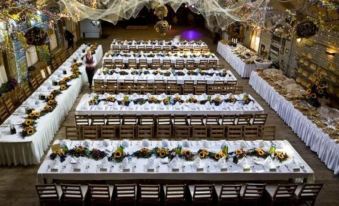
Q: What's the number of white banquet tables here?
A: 8